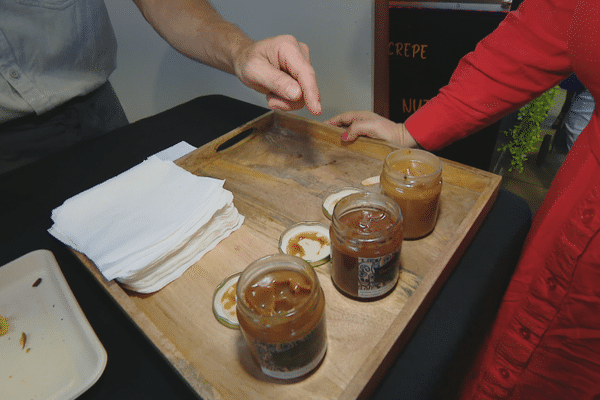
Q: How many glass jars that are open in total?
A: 3